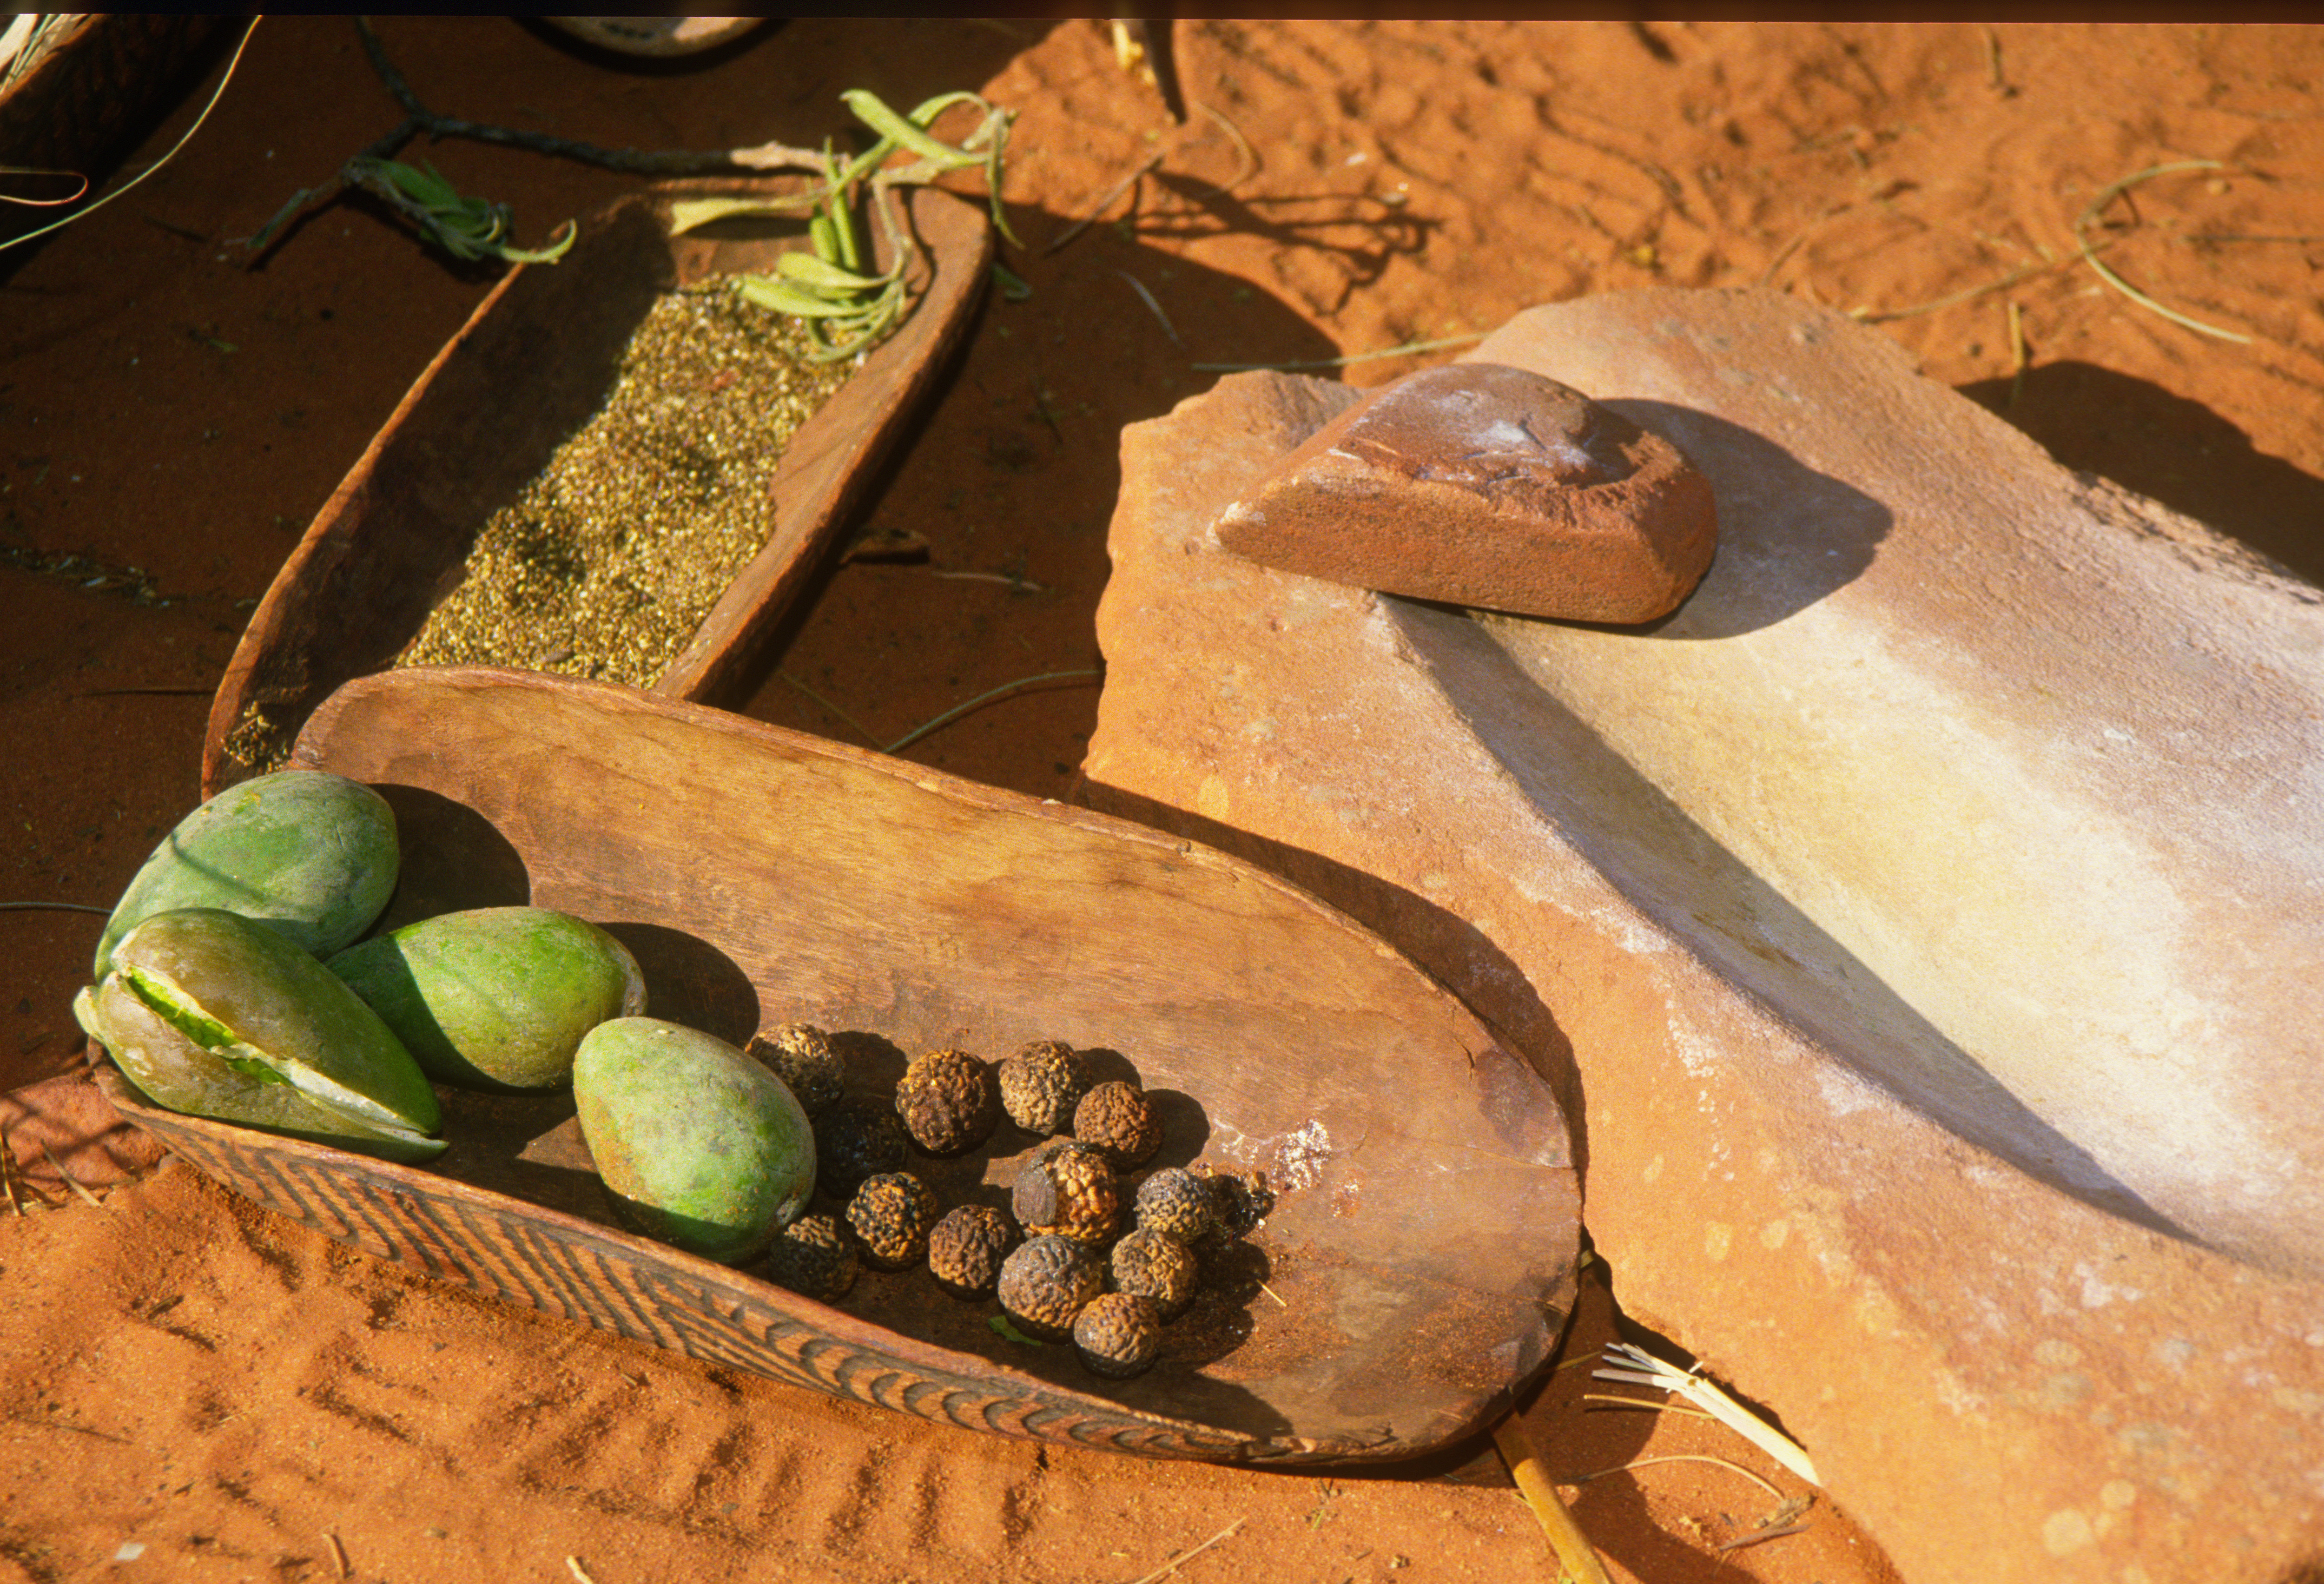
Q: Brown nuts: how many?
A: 13